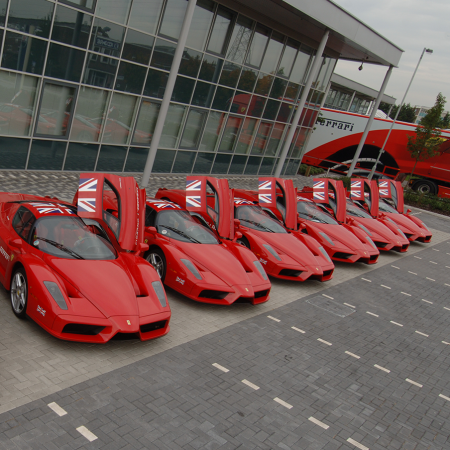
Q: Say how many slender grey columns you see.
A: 3